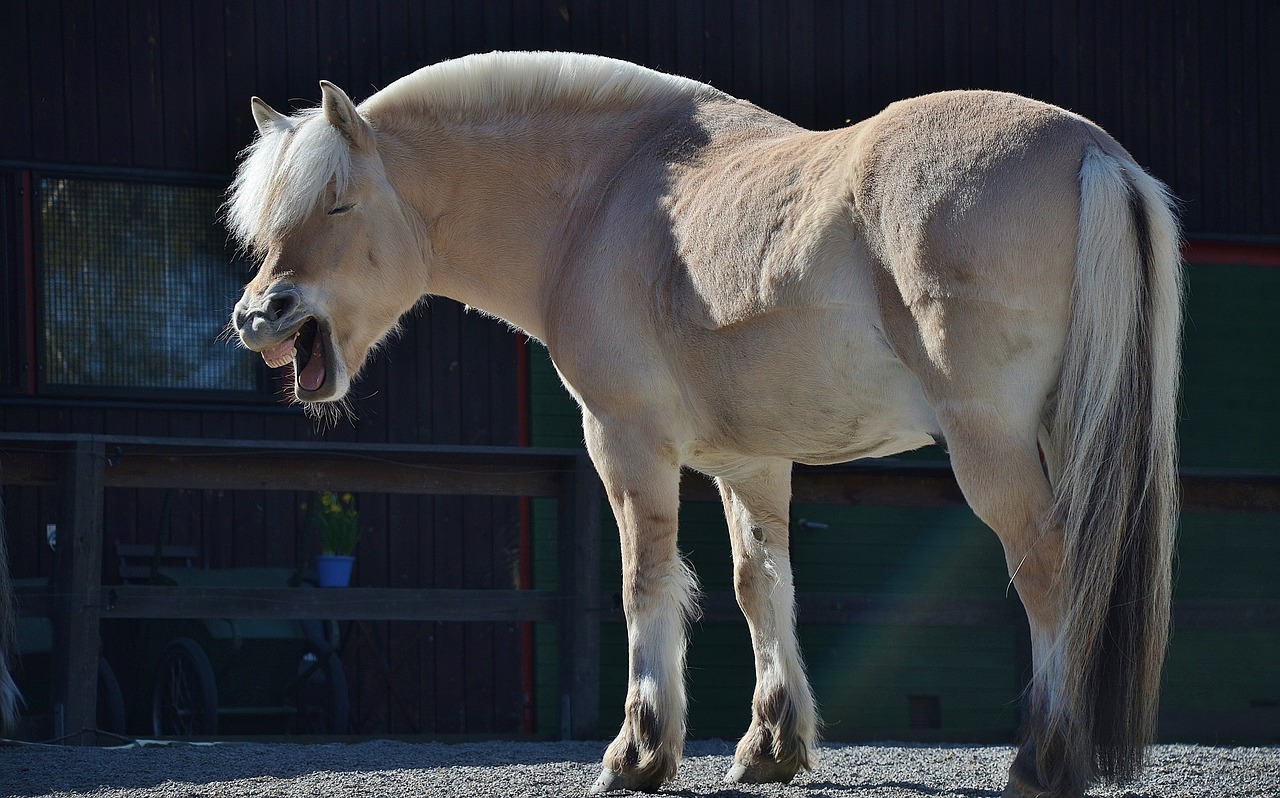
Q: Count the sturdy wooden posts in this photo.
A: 2